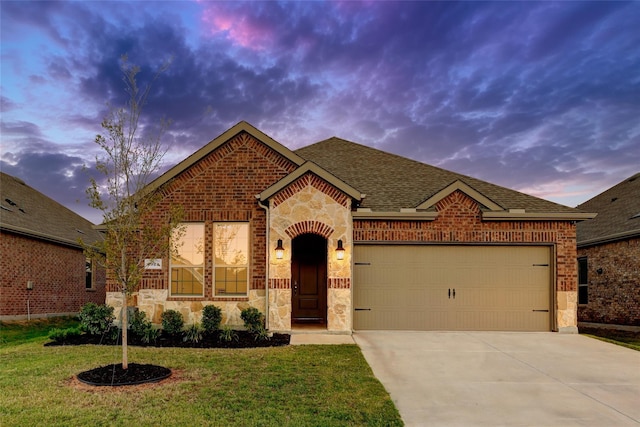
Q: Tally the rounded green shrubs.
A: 5